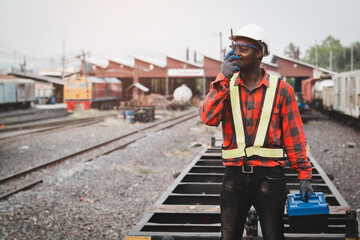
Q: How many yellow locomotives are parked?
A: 1